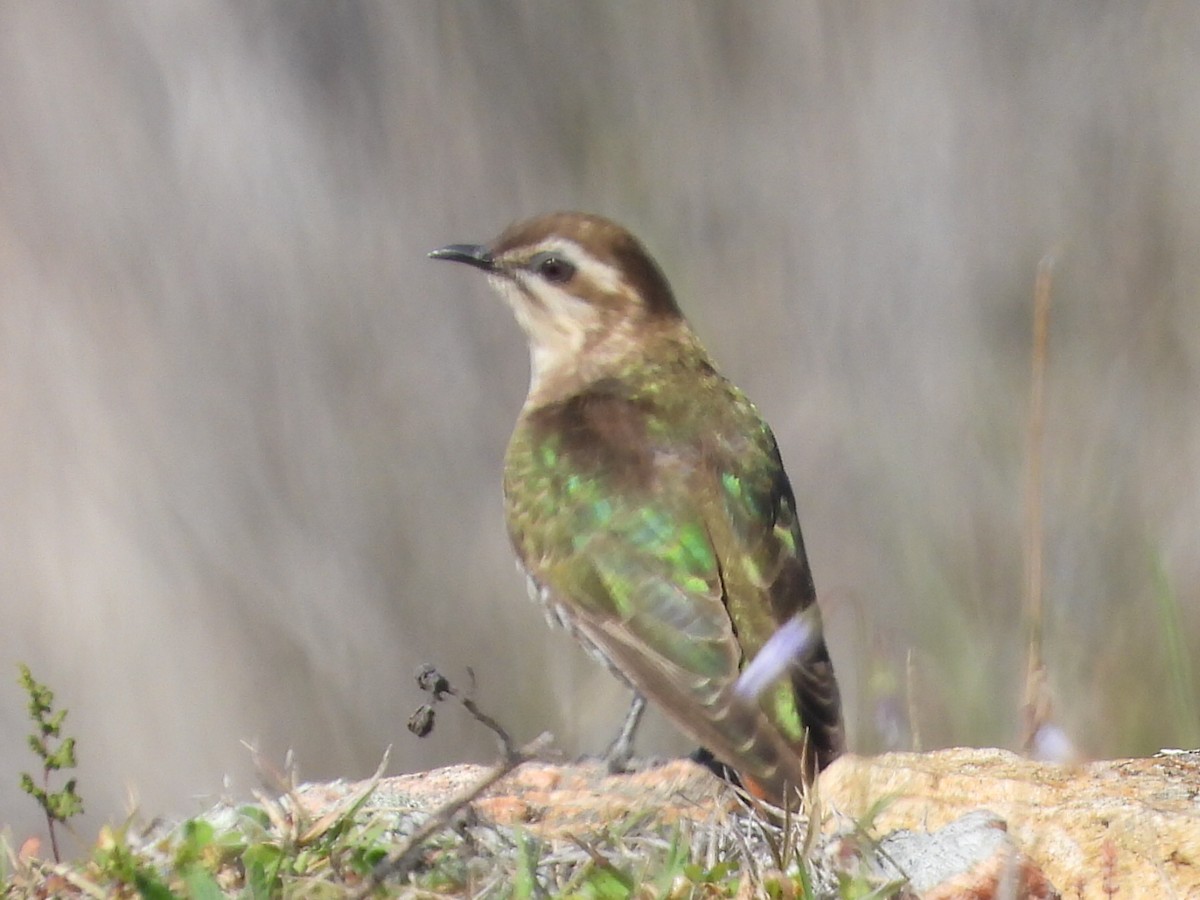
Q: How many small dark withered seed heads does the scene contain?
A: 2